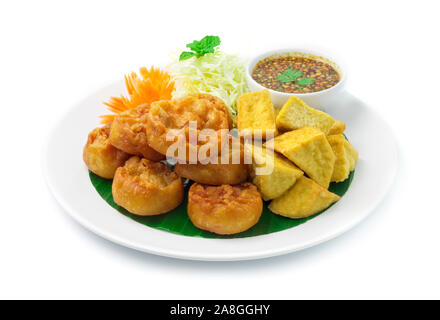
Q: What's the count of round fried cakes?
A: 6